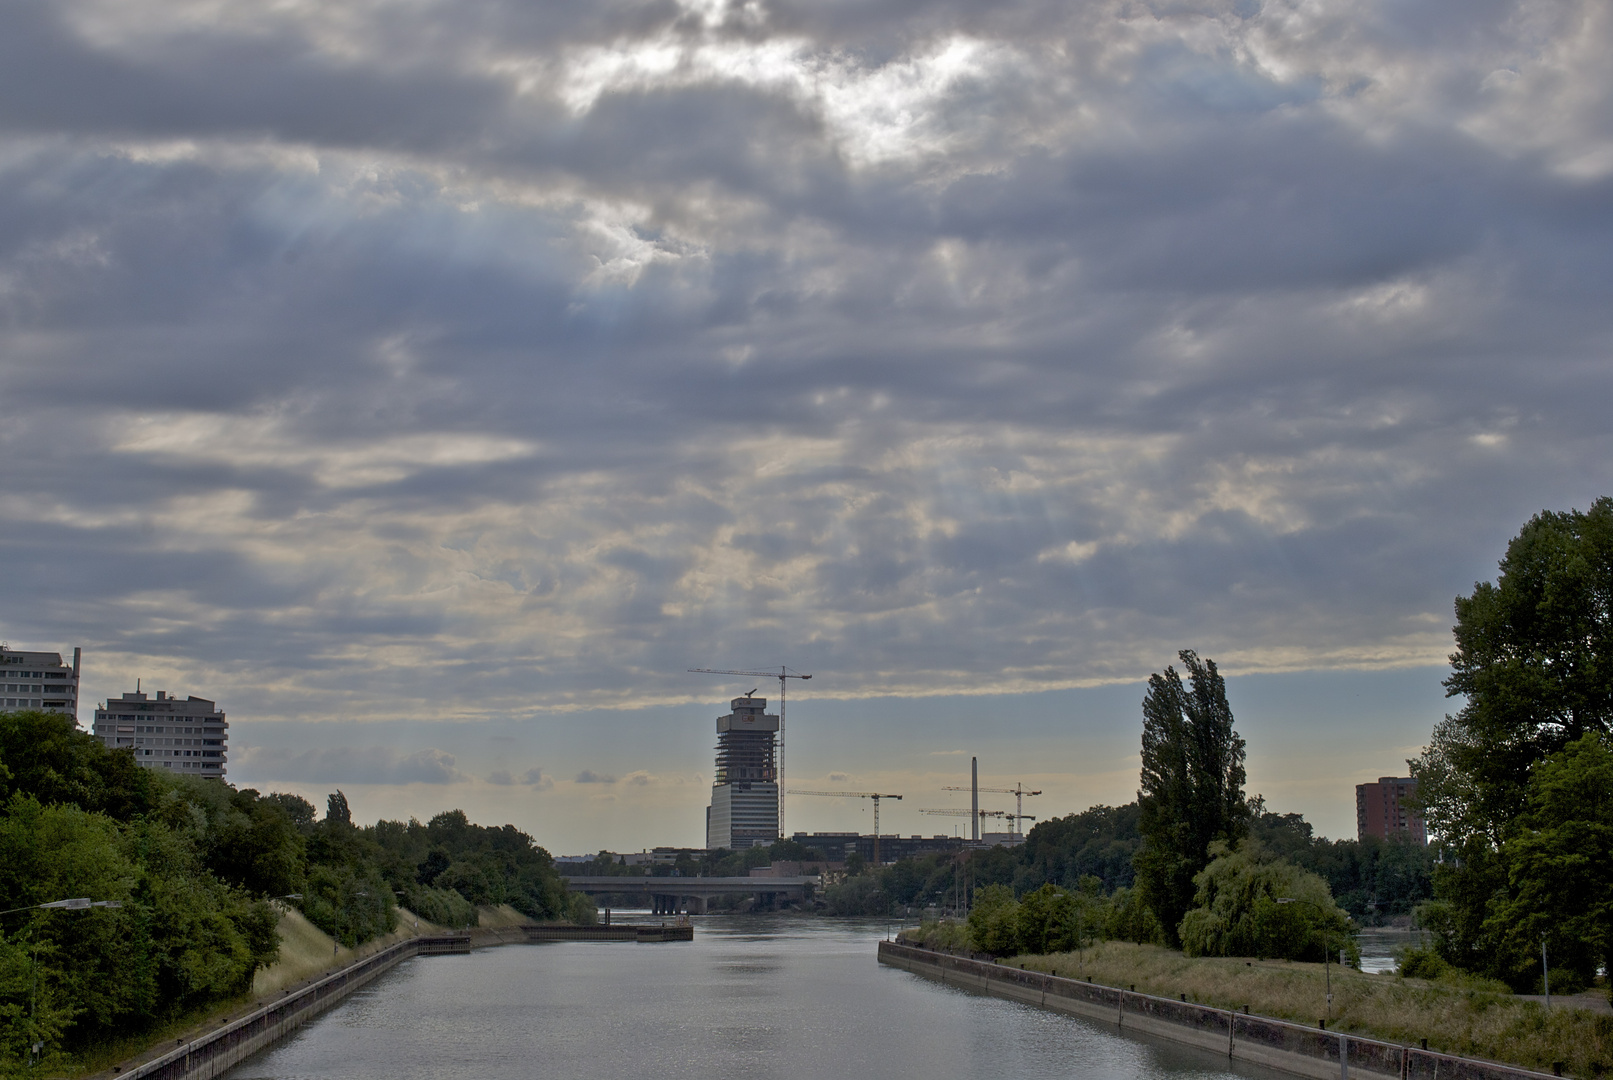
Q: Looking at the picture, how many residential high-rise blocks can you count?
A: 3